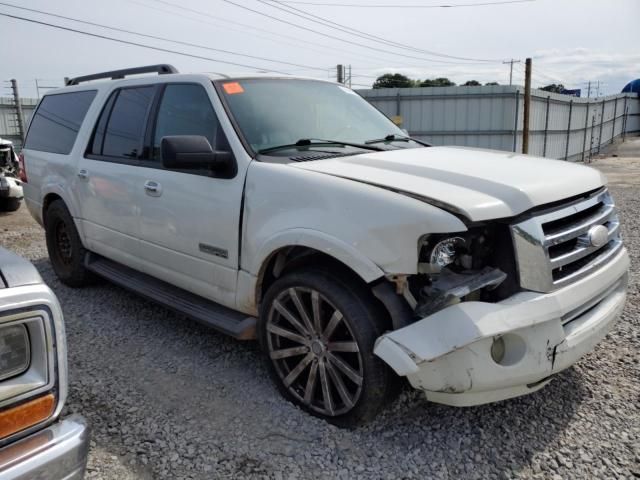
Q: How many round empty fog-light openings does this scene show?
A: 1